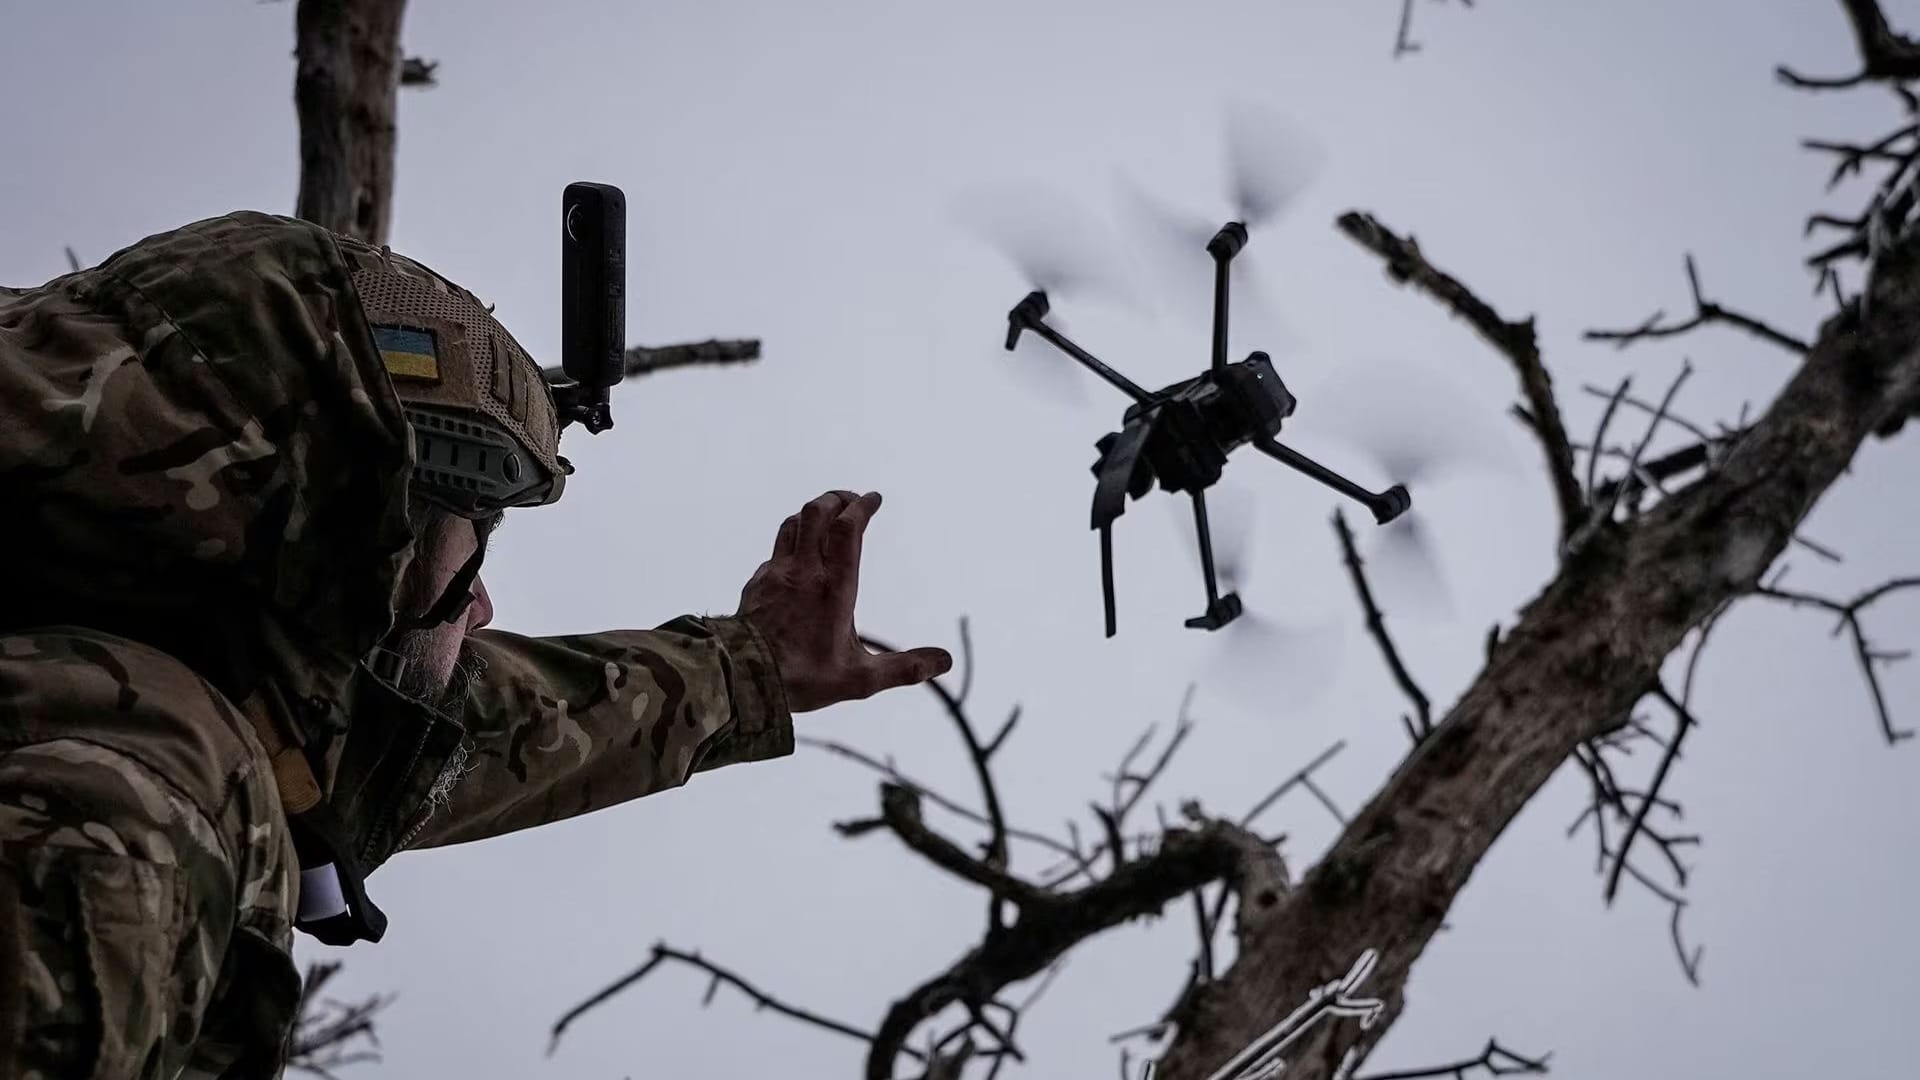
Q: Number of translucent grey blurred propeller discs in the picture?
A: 4